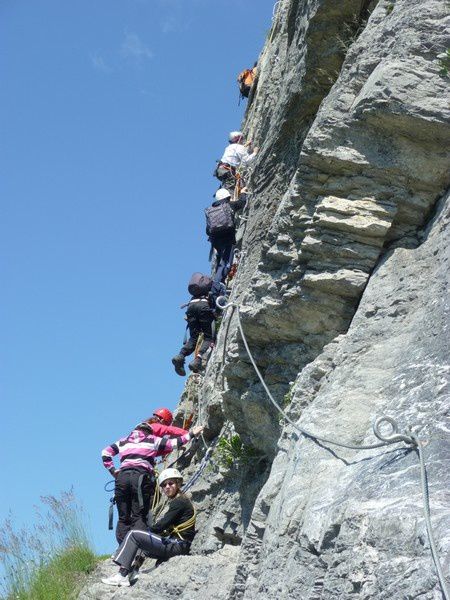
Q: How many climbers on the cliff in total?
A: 7